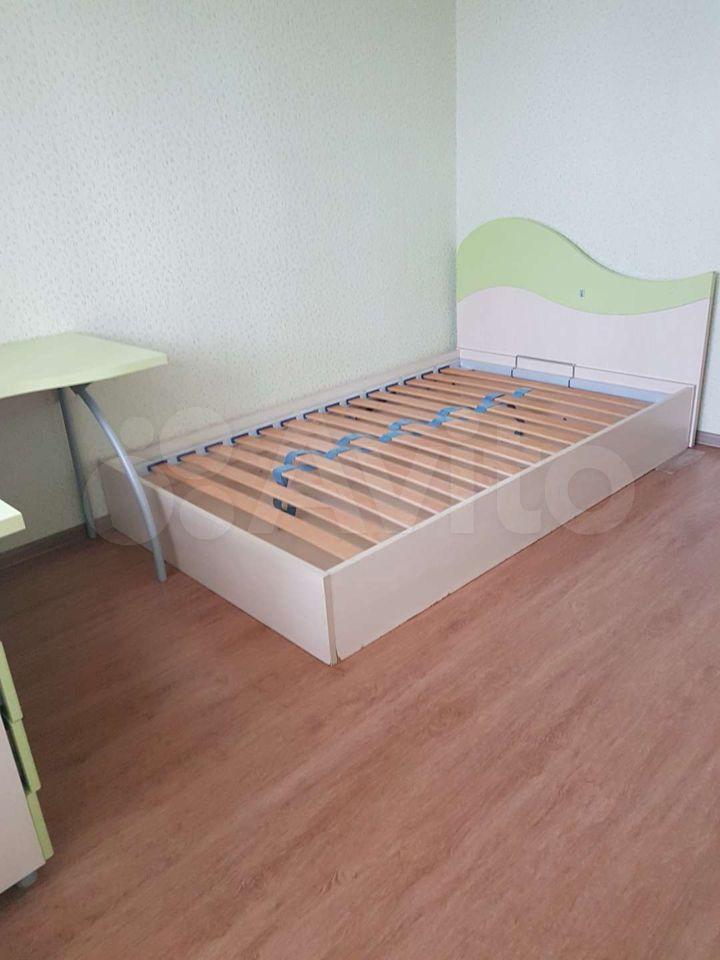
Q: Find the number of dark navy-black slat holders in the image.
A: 14